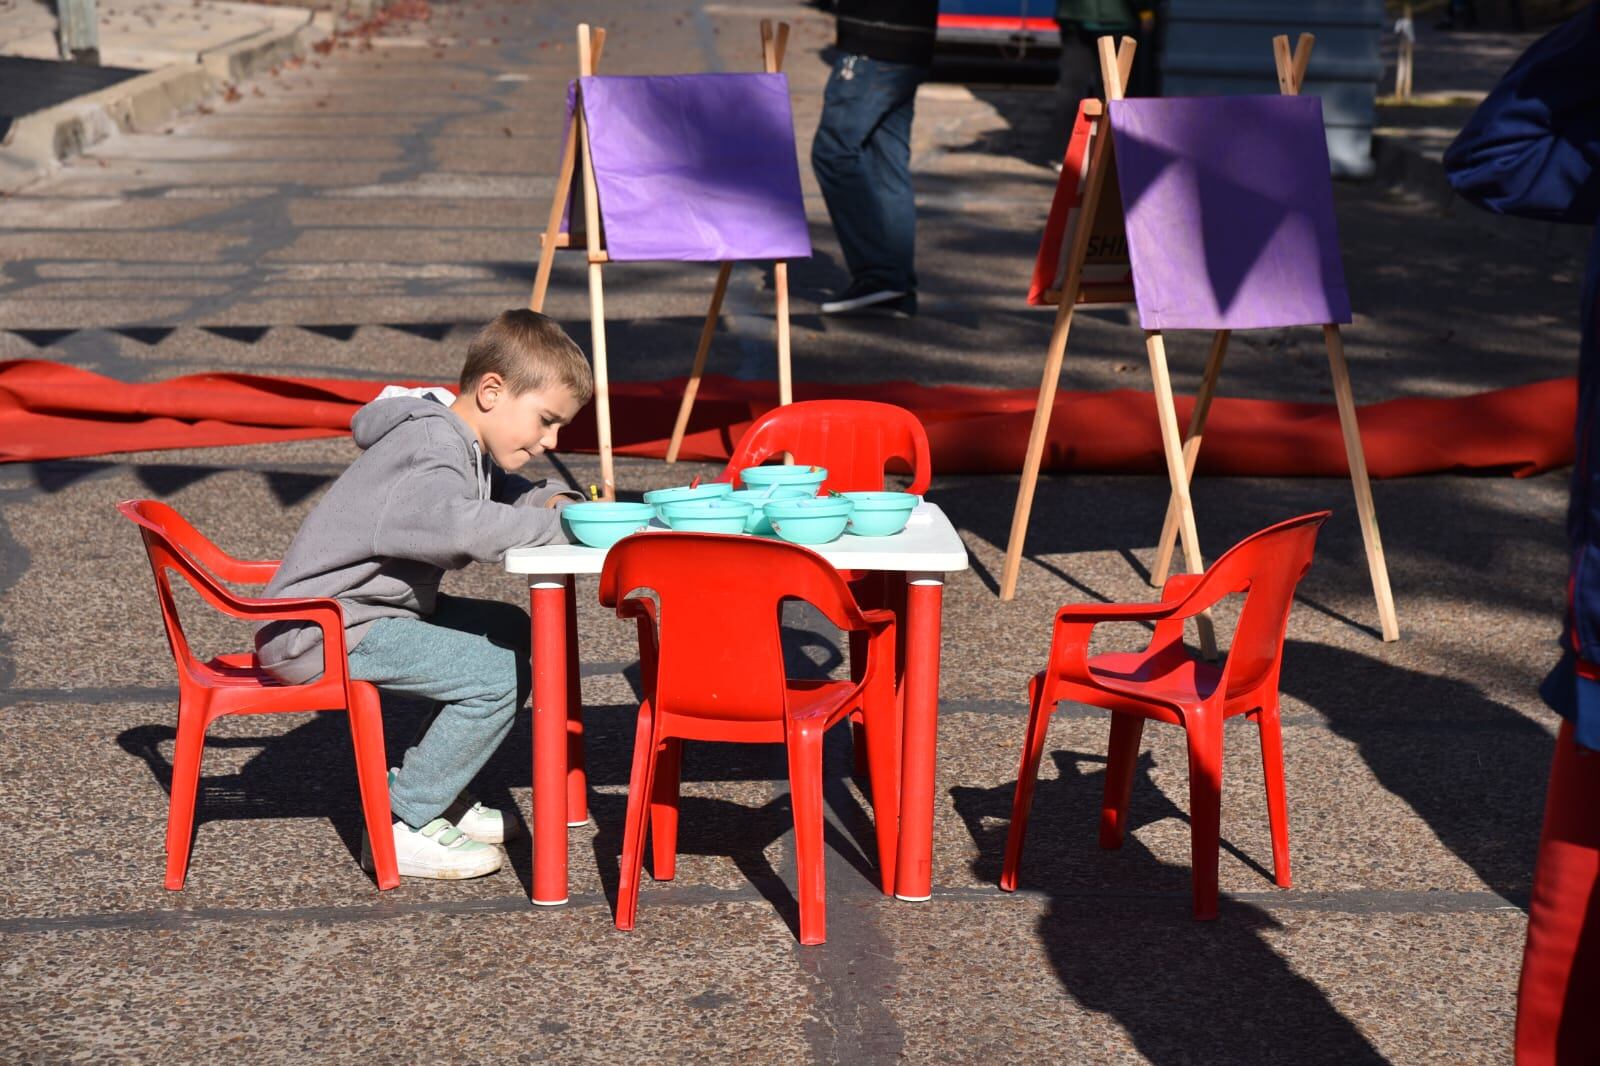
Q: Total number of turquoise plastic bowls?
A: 7